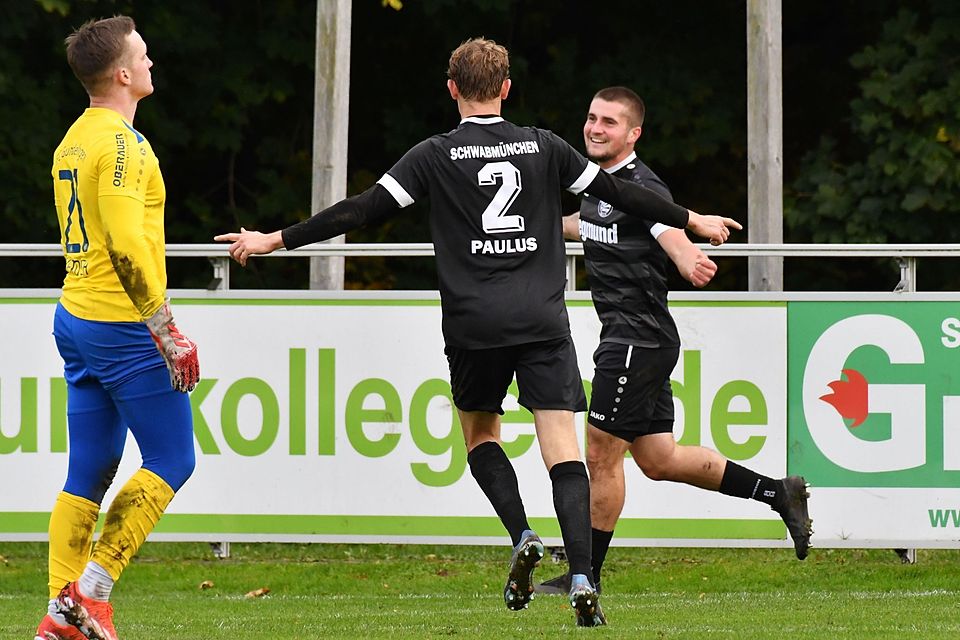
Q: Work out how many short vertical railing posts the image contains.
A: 3